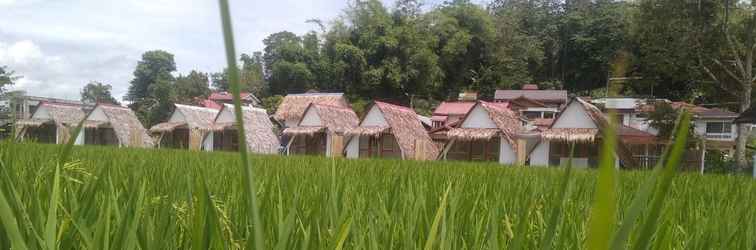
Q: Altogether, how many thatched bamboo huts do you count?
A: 8